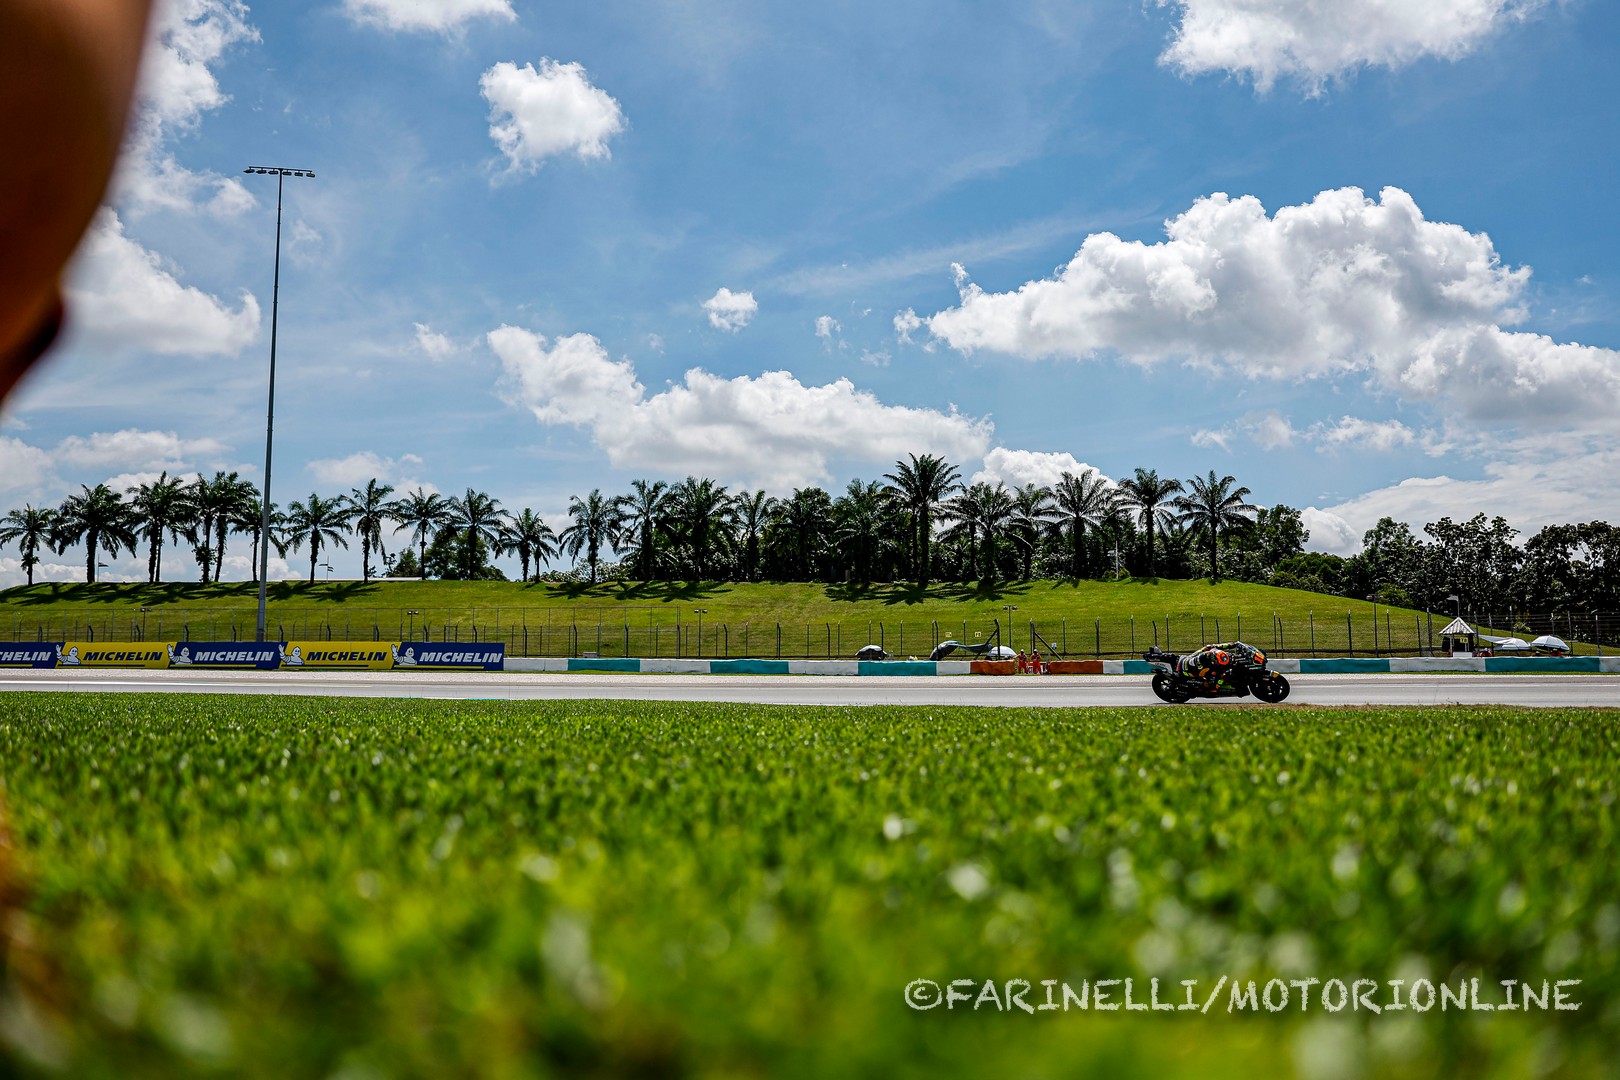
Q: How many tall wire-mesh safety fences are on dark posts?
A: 1